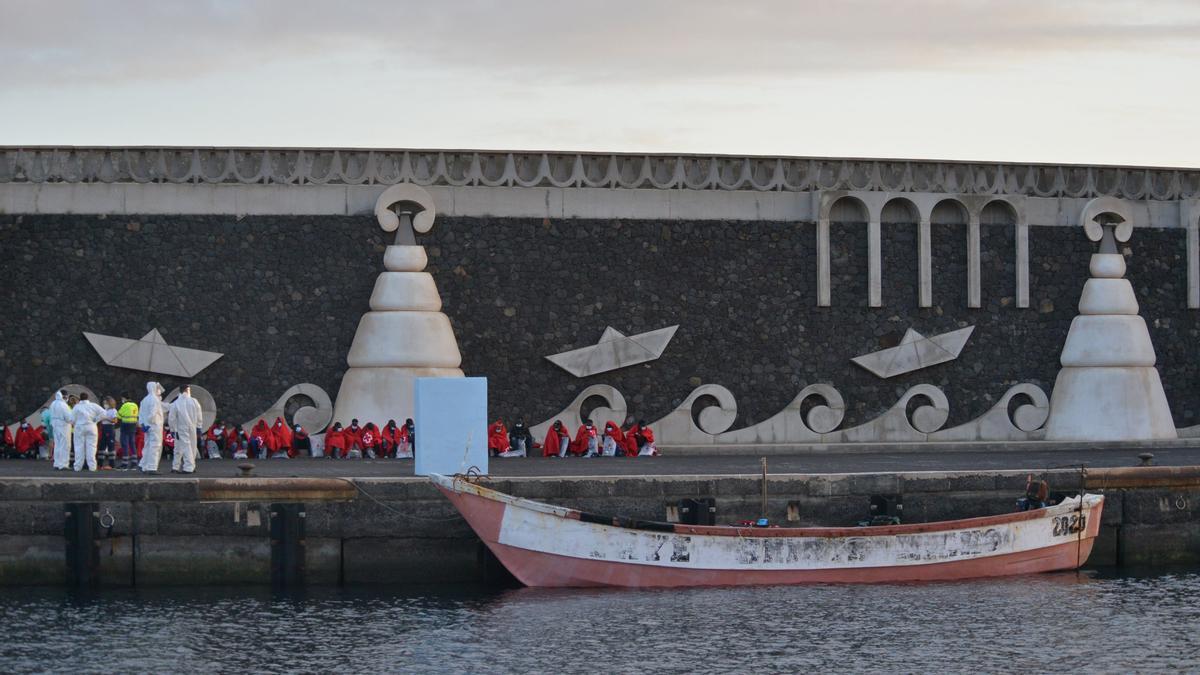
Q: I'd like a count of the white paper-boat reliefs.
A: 3